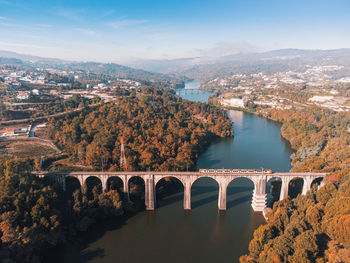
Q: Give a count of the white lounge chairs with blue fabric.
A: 0